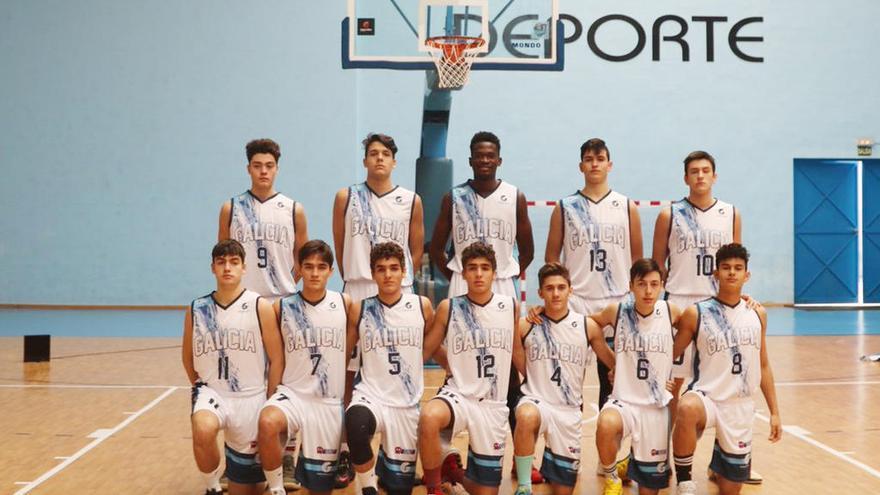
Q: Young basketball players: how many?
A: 12